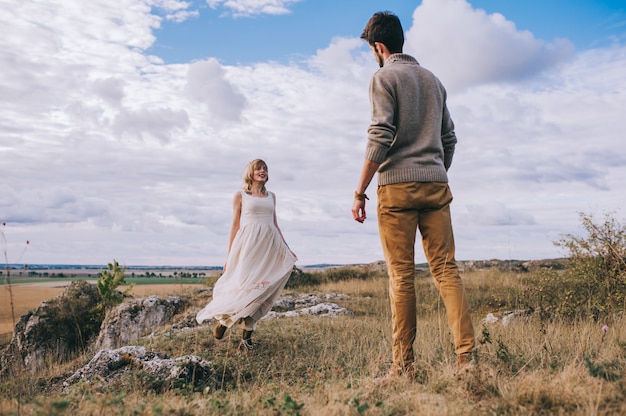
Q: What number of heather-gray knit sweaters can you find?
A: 1